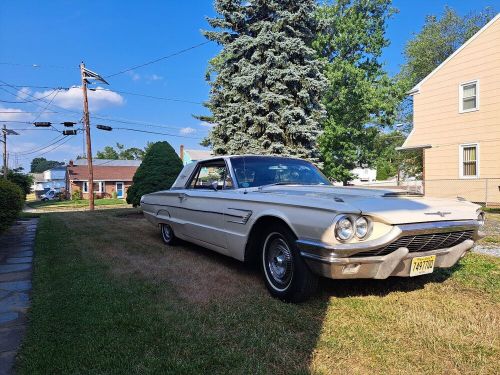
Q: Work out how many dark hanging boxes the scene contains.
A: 4